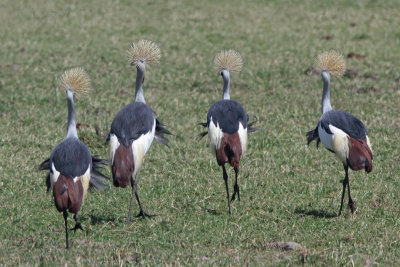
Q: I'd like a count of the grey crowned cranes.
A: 4